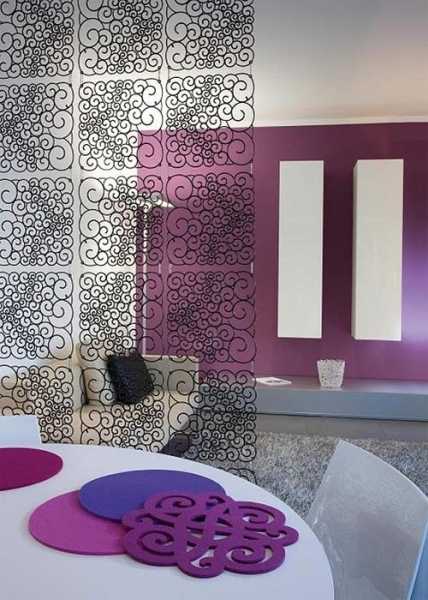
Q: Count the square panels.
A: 15